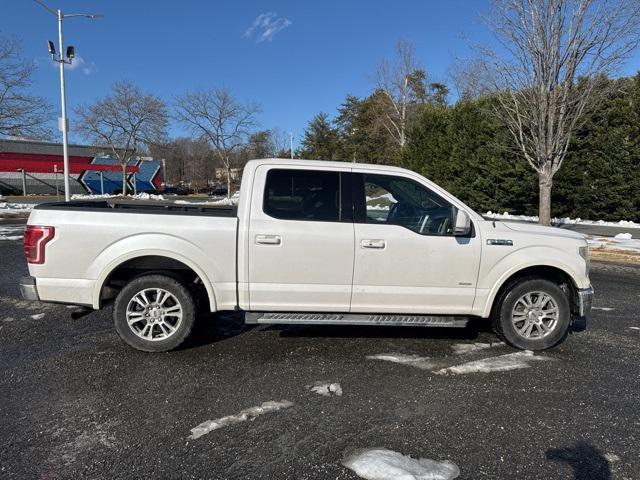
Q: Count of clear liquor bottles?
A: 0